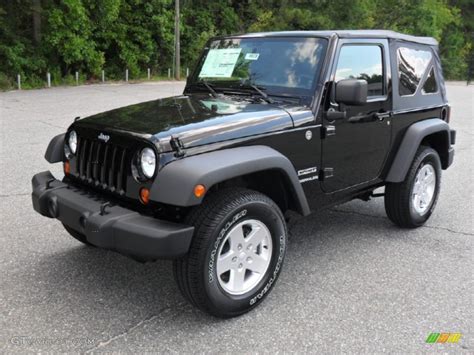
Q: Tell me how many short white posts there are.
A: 8